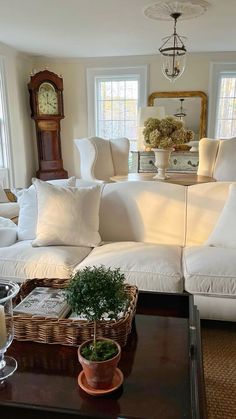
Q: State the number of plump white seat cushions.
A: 3